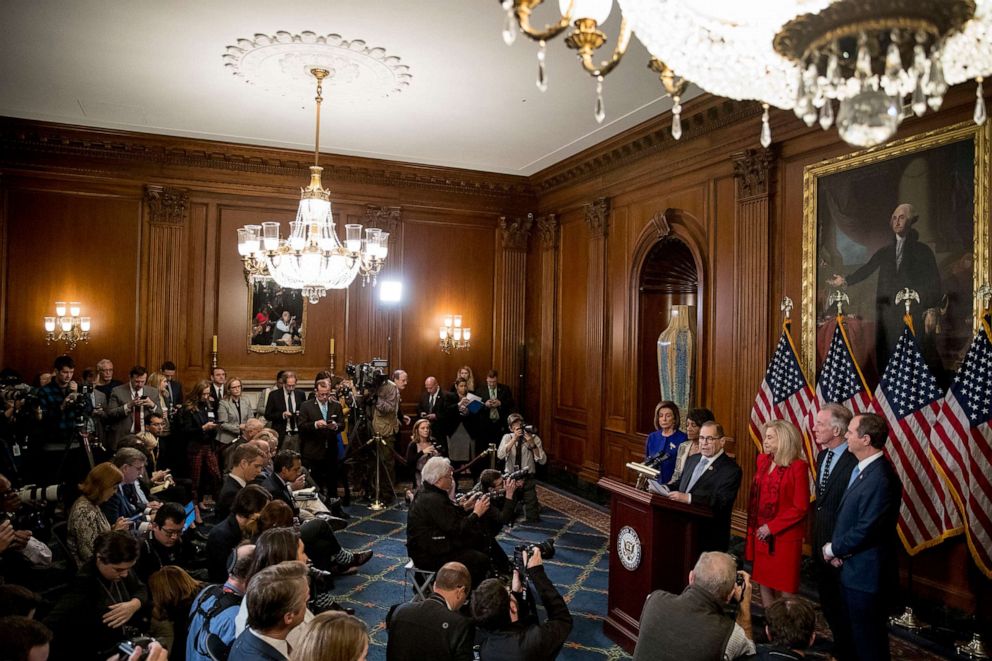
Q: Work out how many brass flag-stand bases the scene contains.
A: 2